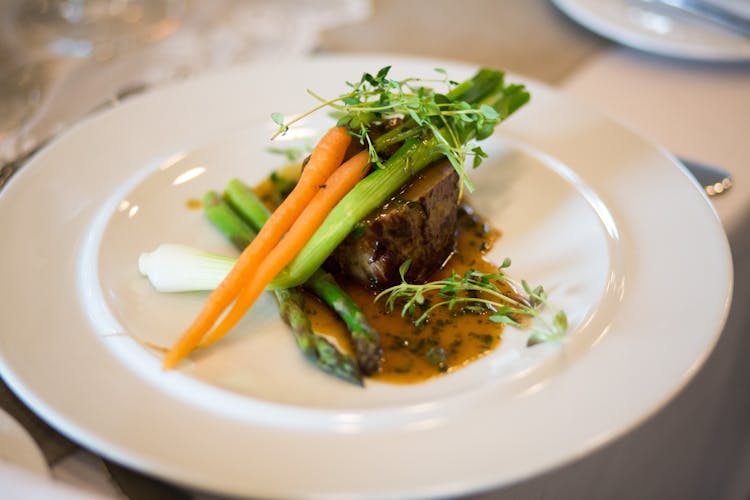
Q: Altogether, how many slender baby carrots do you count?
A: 2